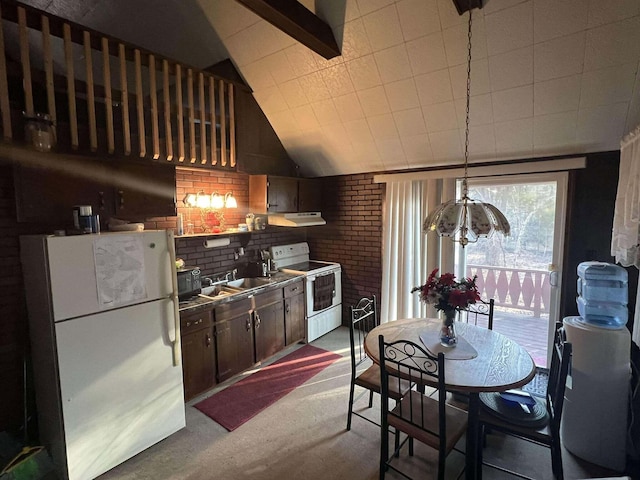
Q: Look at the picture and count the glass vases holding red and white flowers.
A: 1